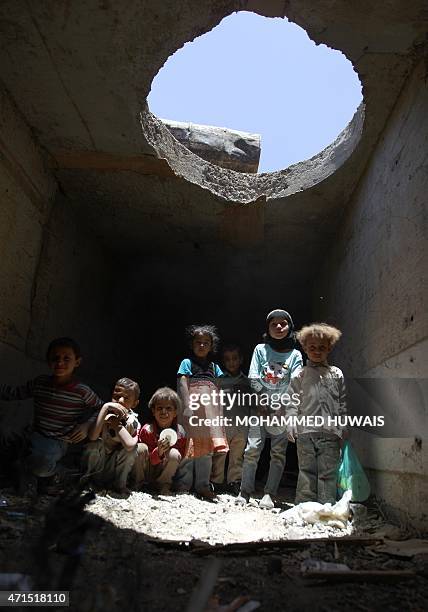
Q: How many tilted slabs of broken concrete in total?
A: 1